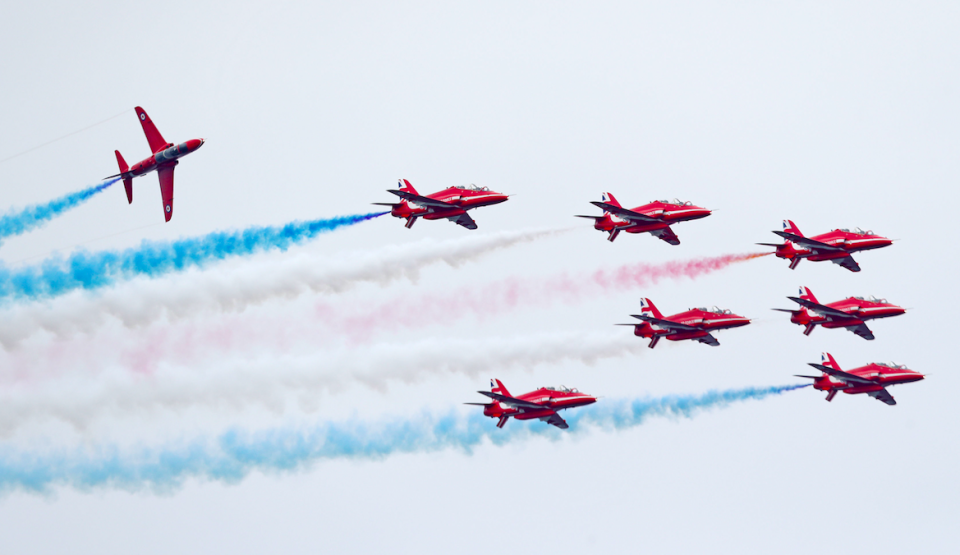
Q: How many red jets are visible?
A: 8